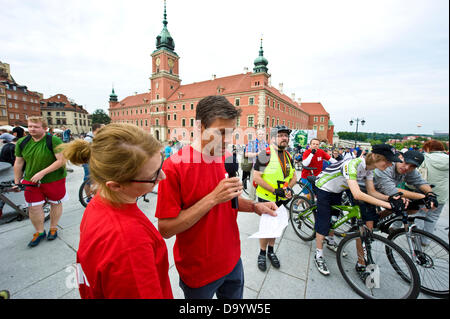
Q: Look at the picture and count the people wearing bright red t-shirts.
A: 3